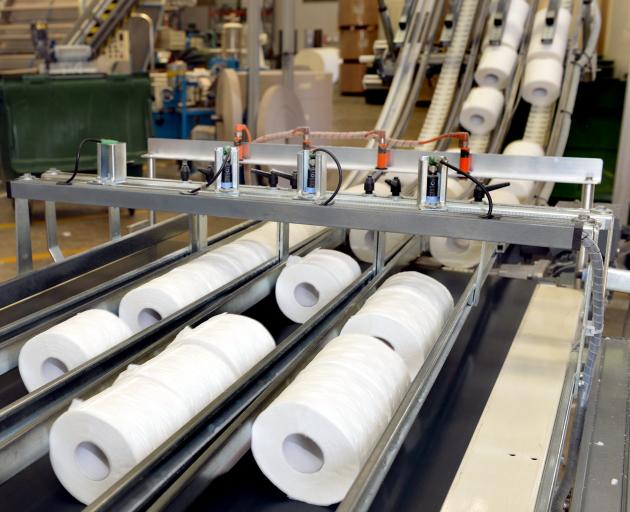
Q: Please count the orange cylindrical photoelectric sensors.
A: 4